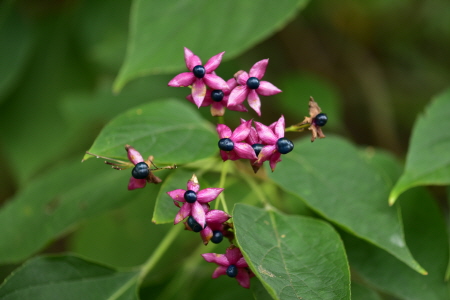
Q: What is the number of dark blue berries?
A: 12